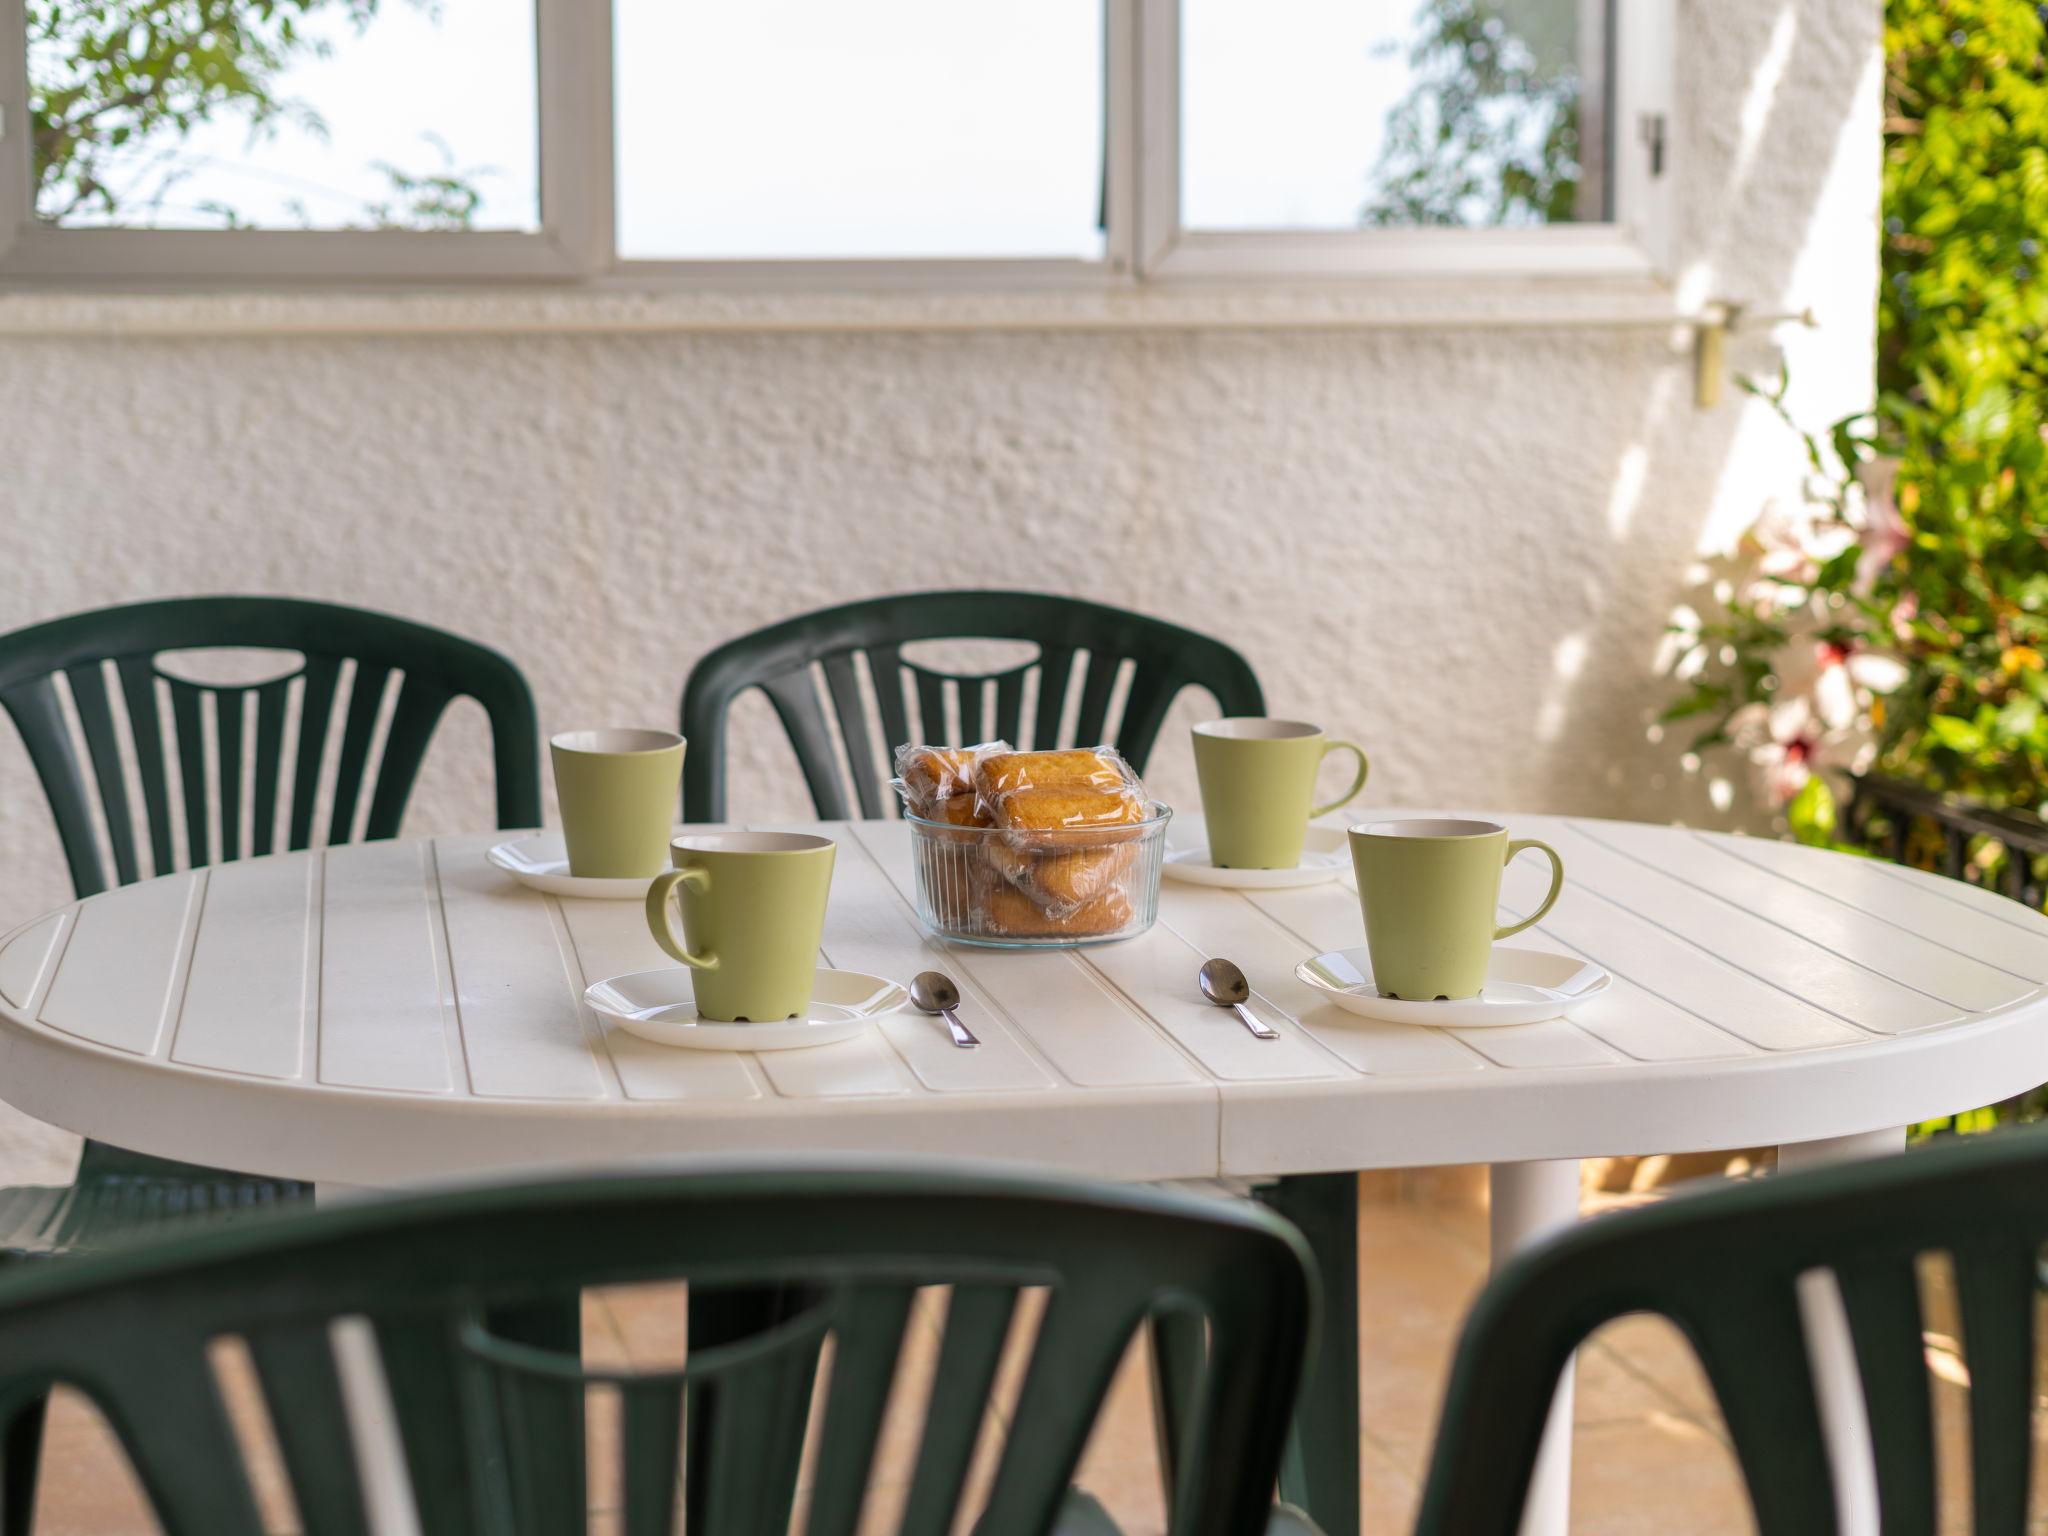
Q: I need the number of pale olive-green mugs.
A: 4